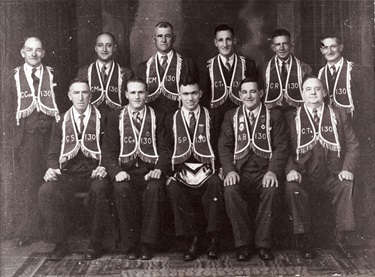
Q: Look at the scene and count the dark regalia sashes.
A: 11